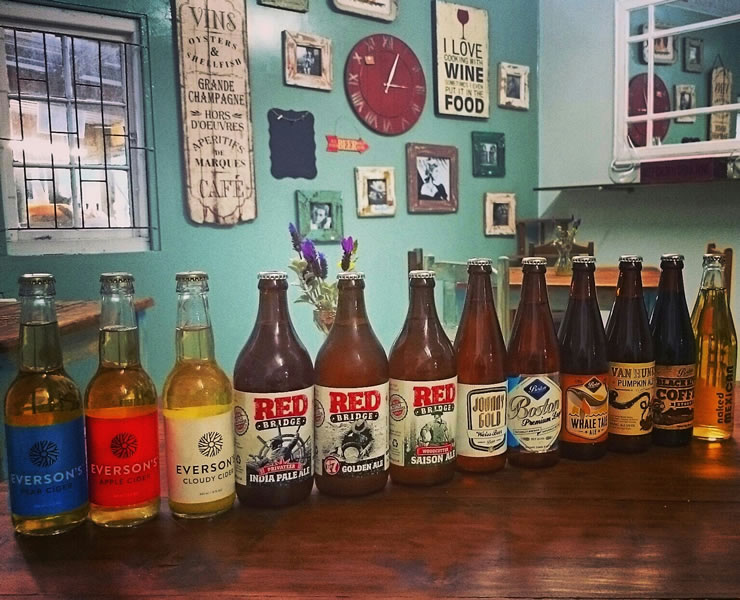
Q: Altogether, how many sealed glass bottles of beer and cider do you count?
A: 12